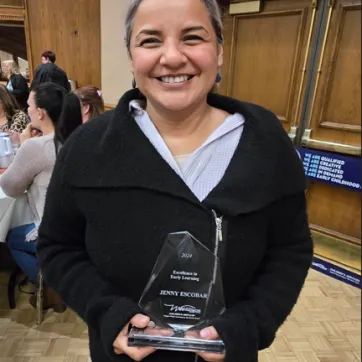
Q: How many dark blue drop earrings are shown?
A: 2